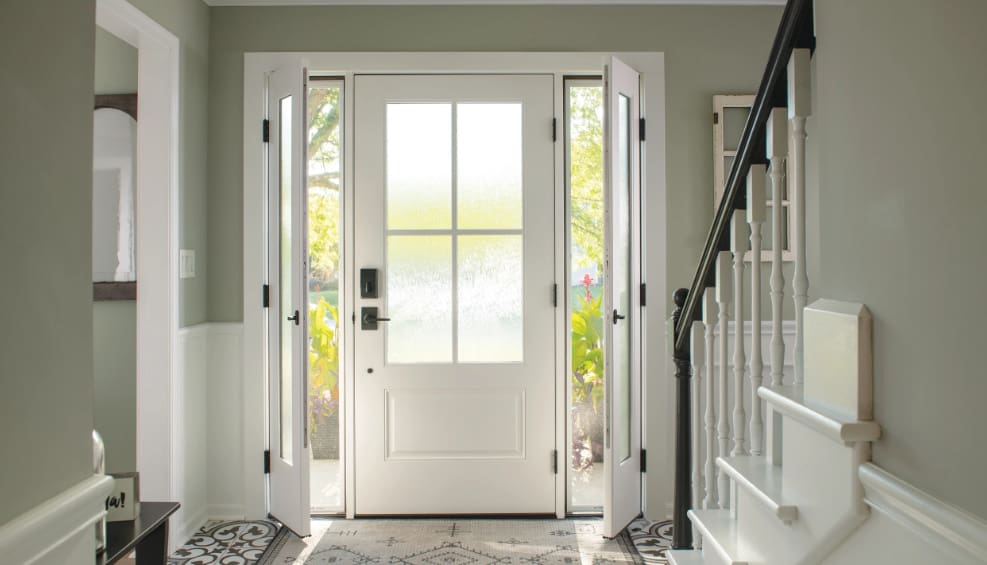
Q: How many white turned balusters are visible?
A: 7